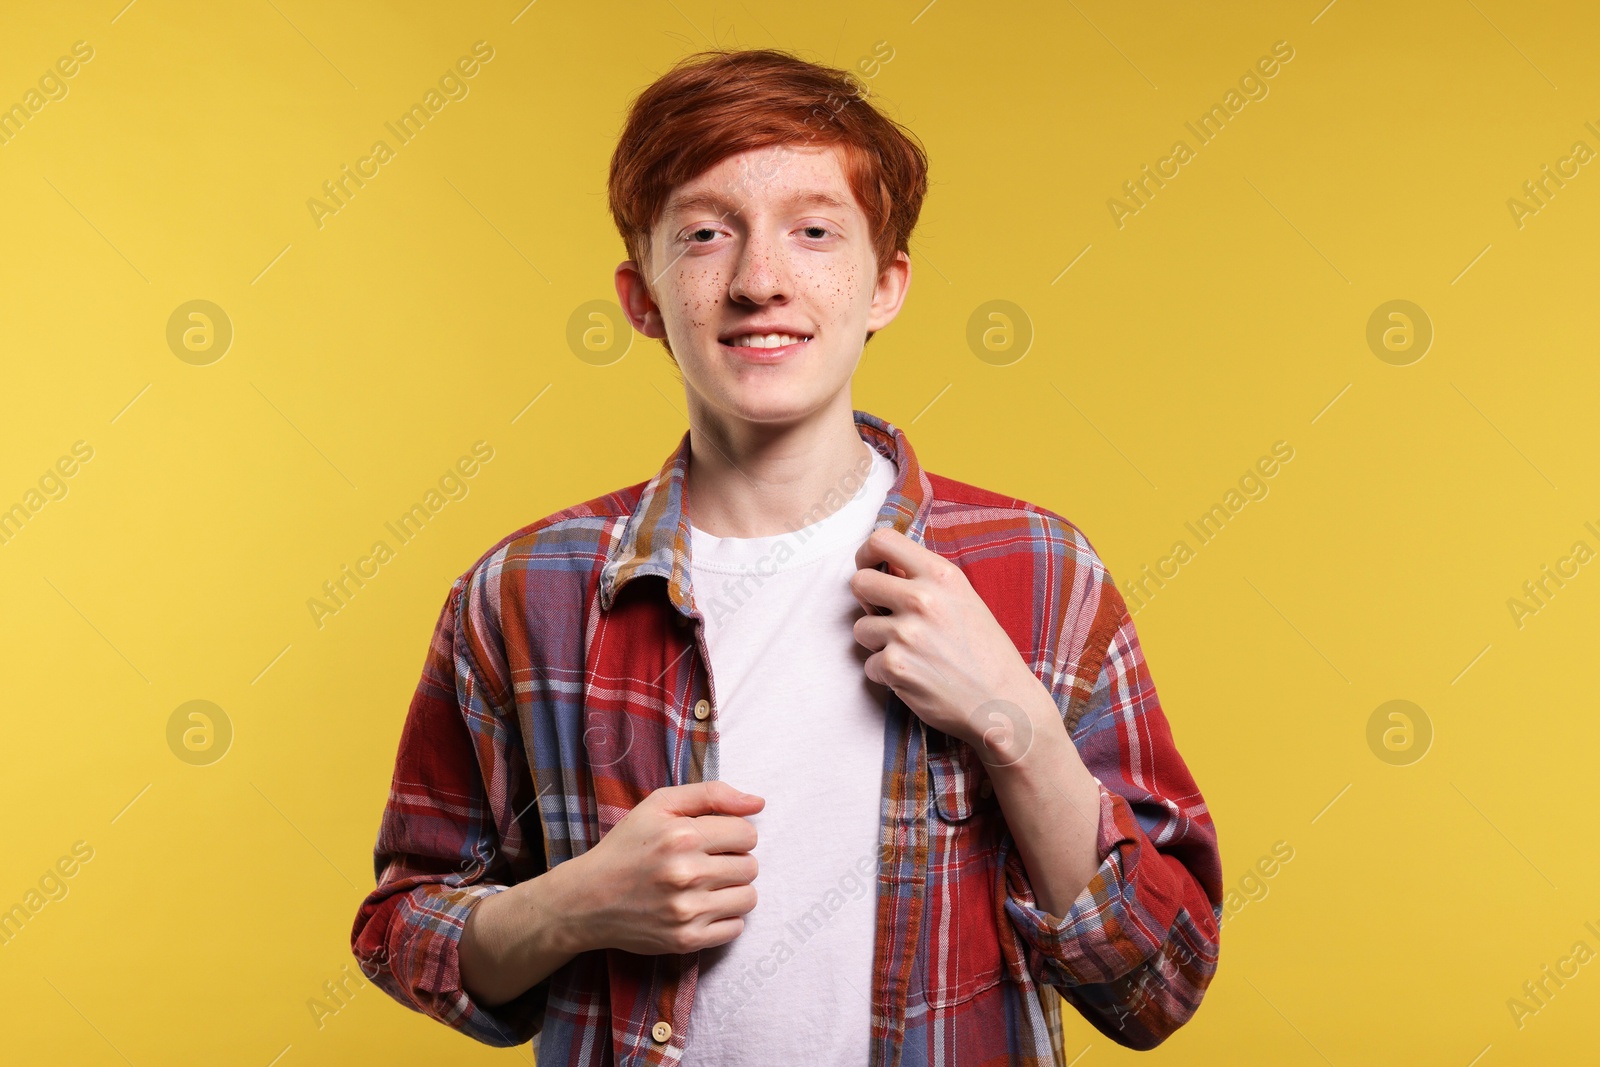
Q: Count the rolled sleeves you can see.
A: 2